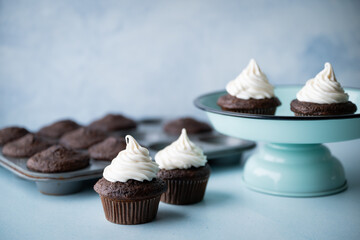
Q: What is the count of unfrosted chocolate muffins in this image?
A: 8